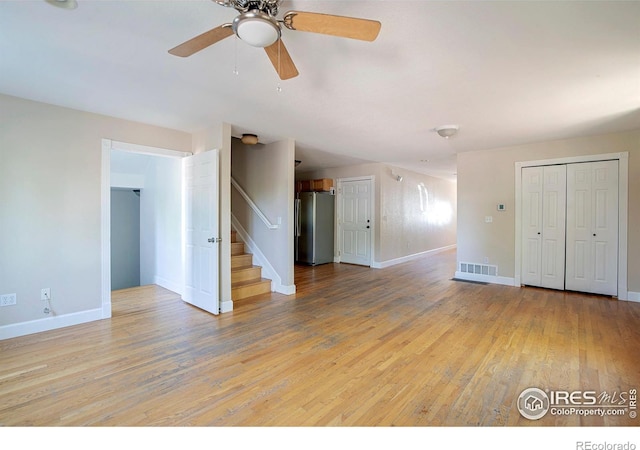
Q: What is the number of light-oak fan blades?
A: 3